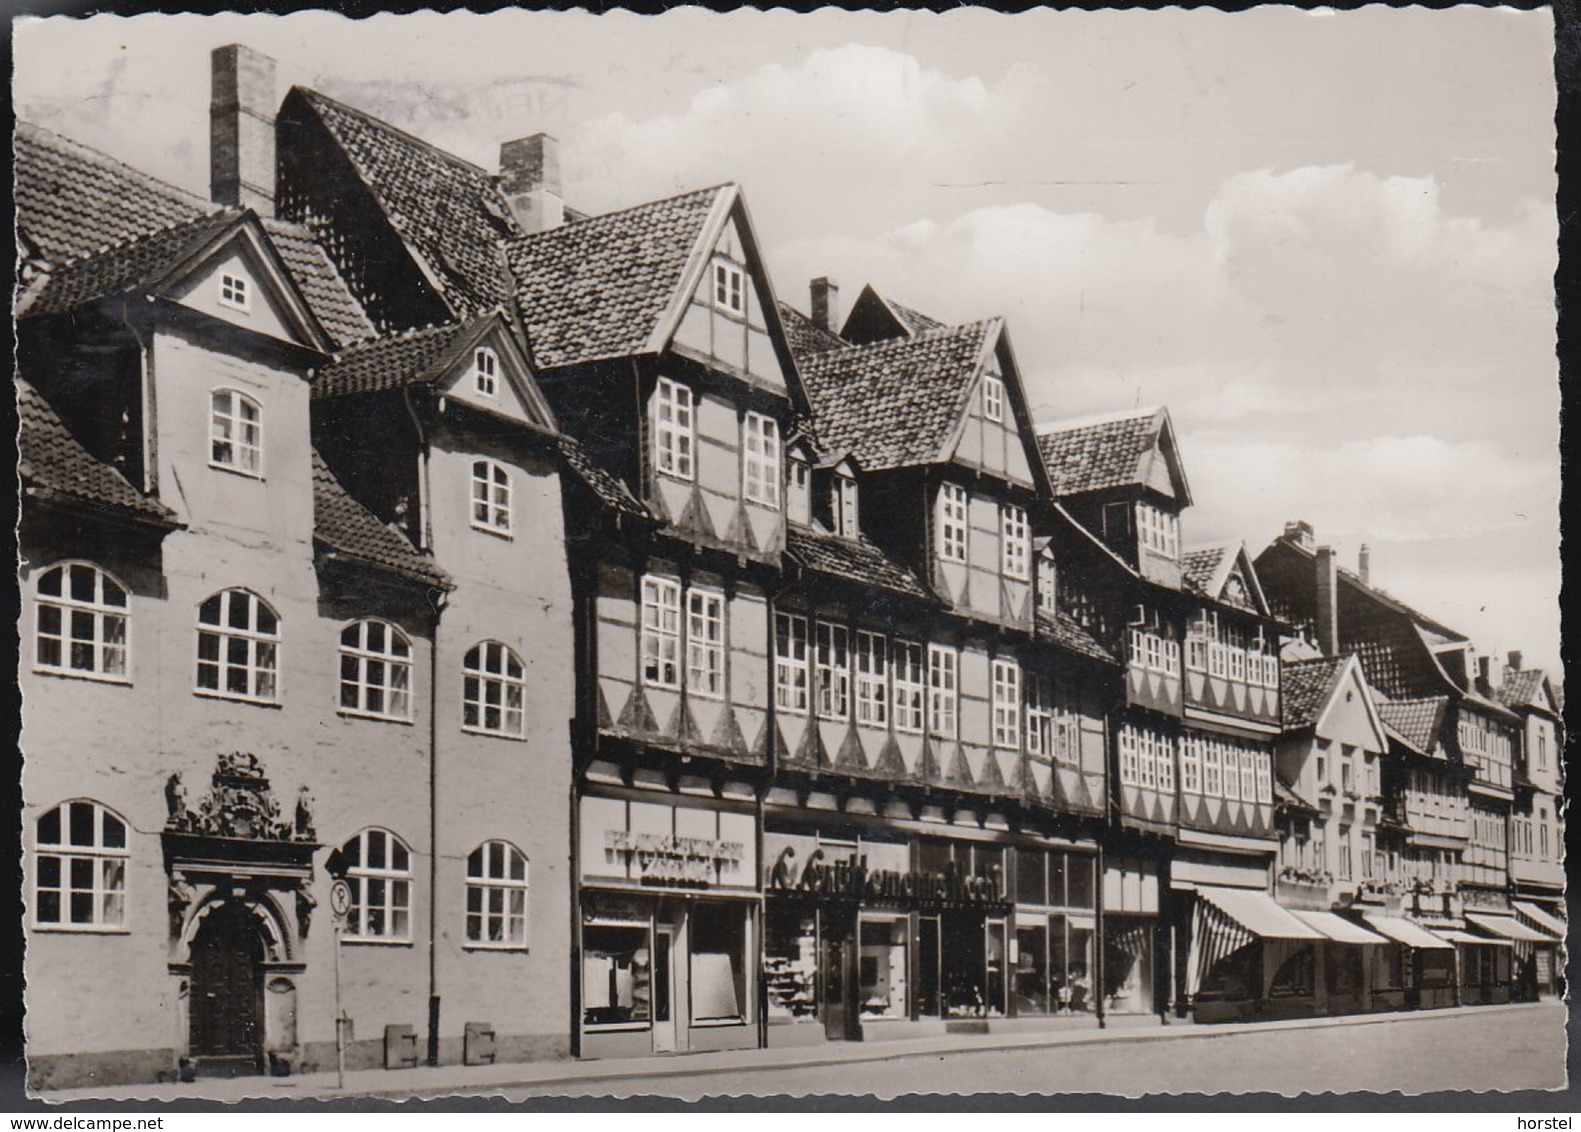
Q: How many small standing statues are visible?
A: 2